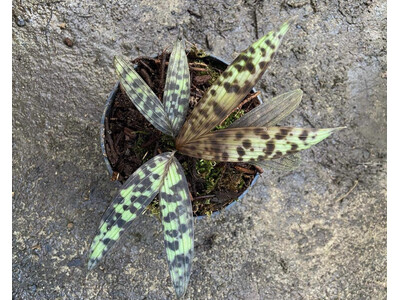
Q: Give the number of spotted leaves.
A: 6